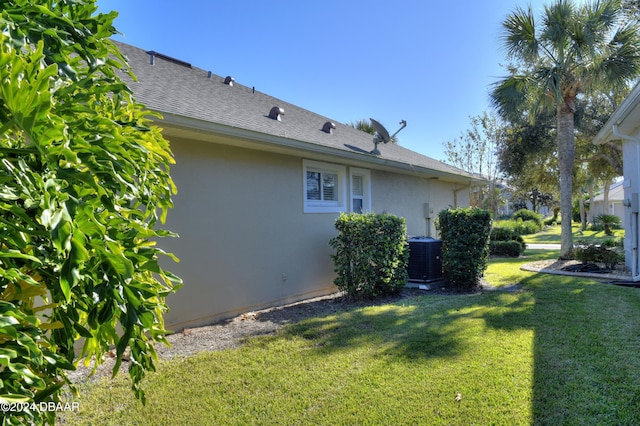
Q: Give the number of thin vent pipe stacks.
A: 3